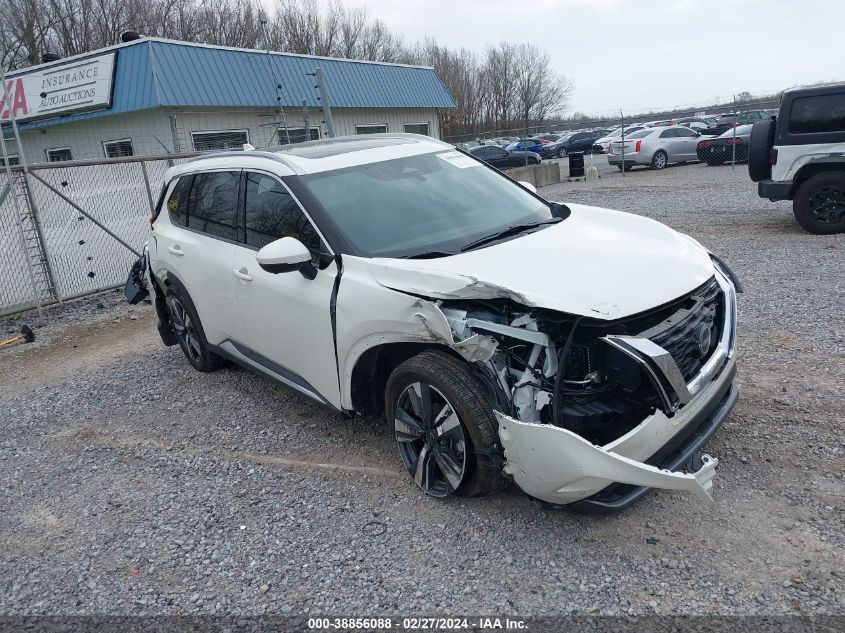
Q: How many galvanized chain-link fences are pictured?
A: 2